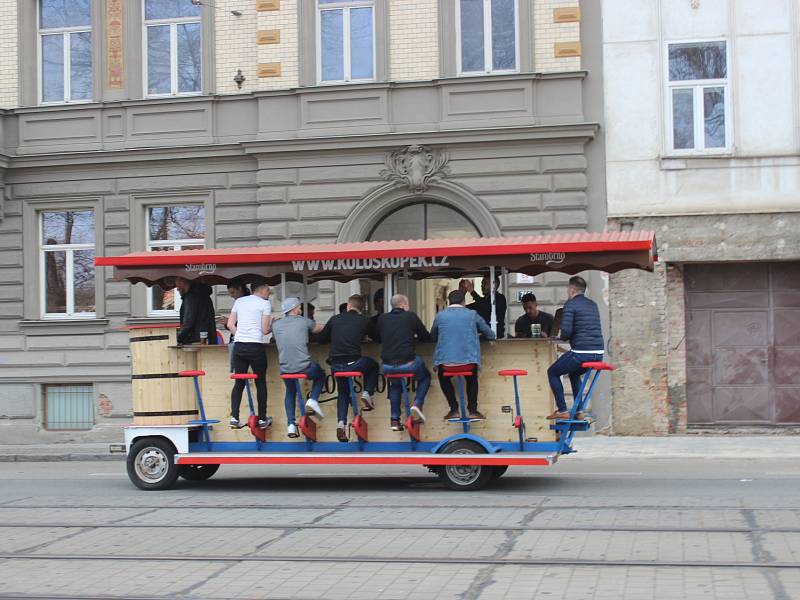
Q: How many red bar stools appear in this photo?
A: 8